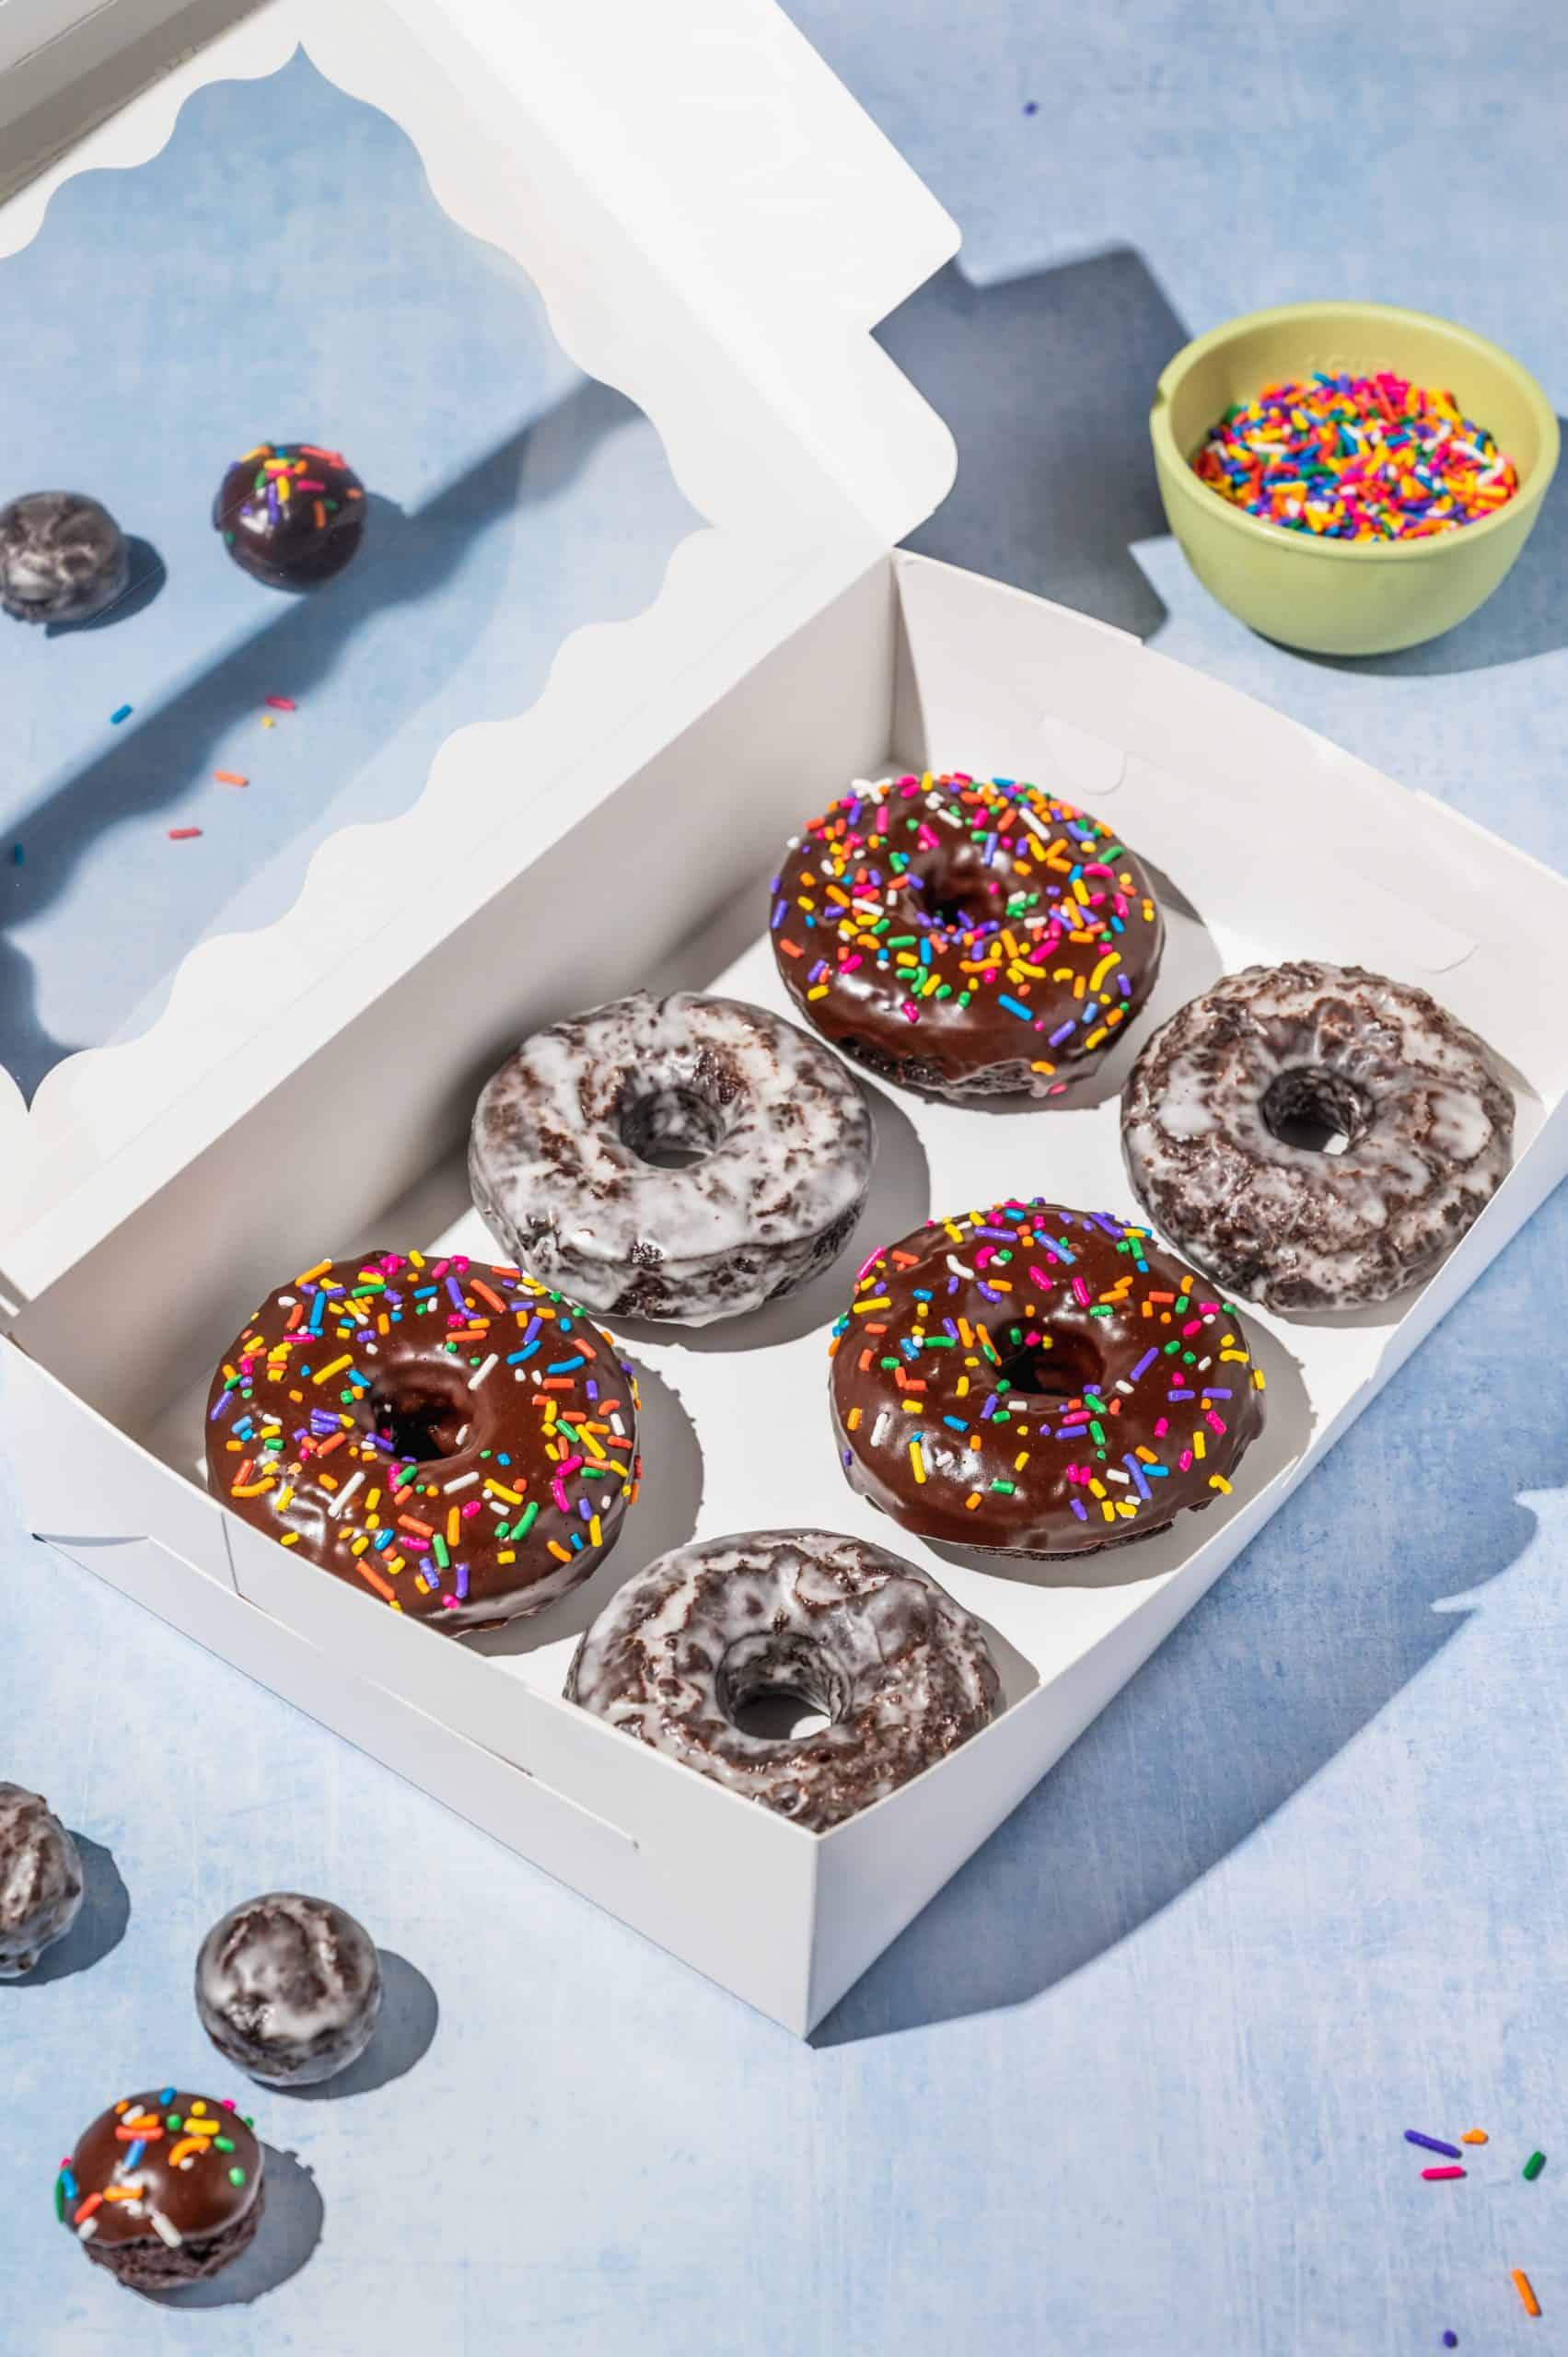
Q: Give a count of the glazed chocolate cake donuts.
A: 3